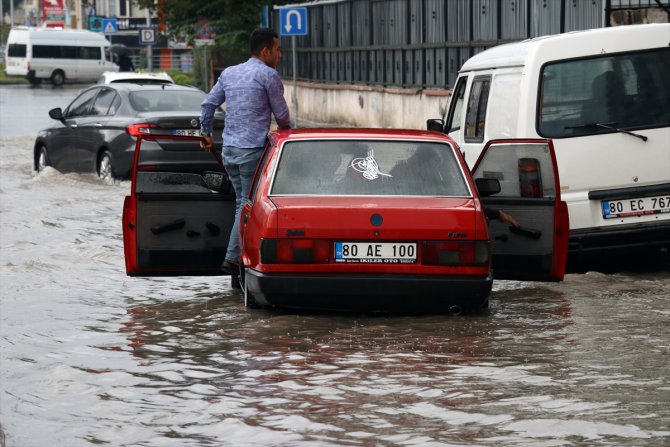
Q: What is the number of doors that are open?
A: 2